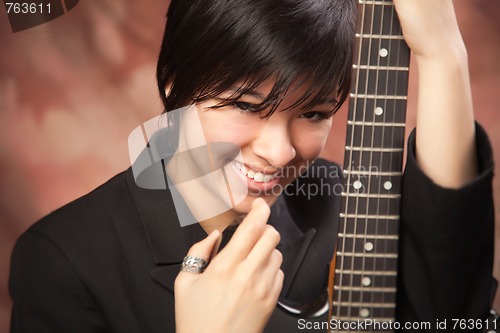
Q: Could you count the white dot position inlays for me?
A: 7